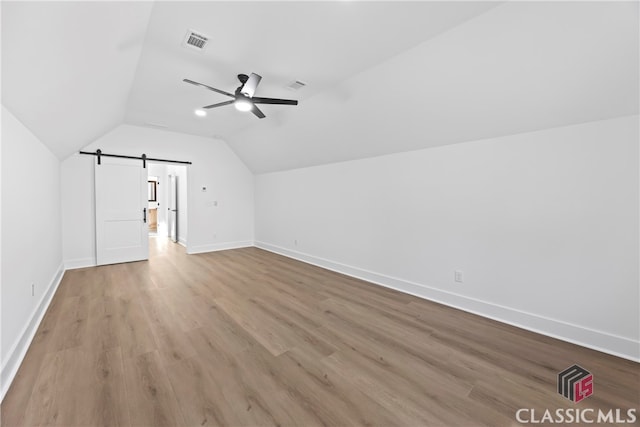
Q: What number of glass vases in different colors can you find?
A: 0